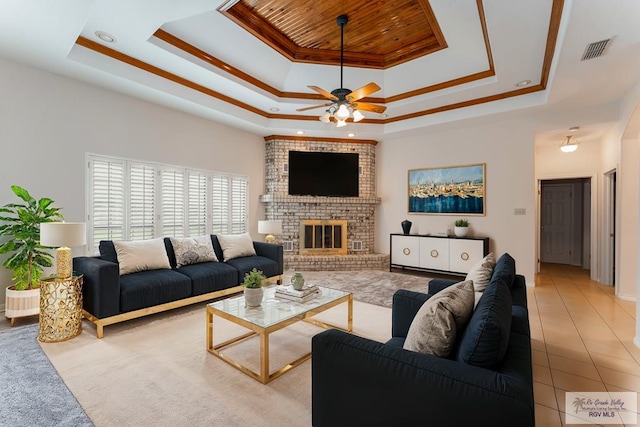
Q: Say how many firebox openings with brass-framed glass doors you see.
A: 1